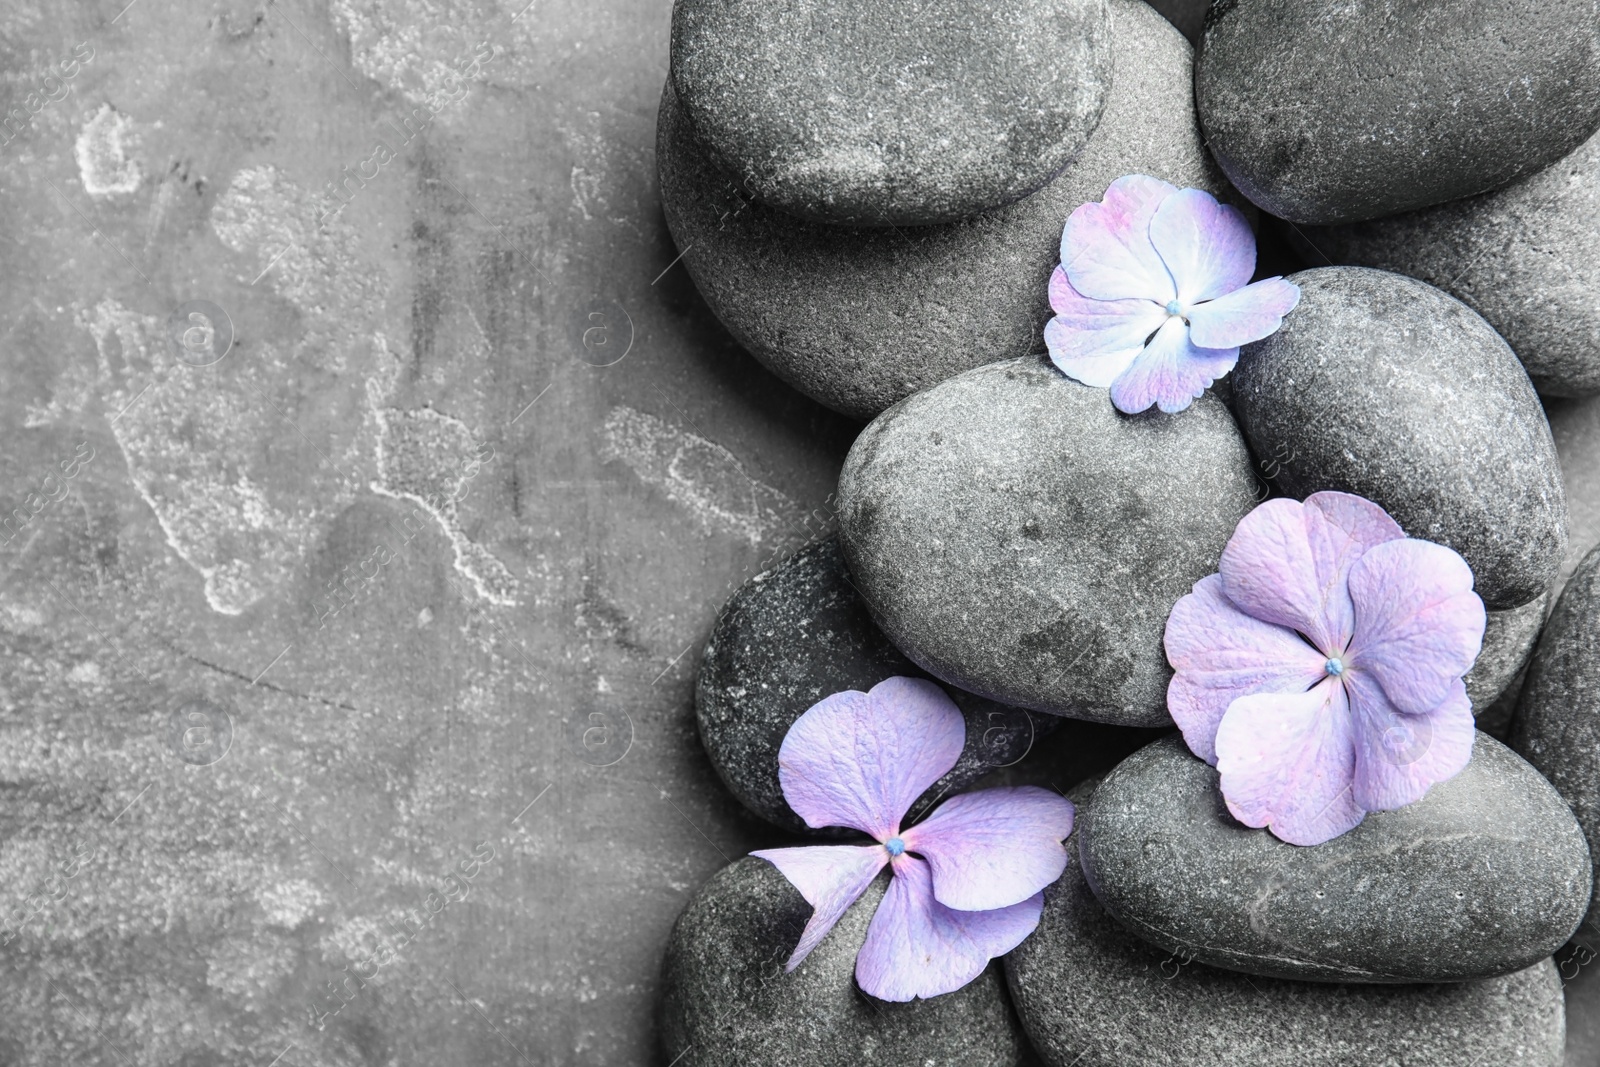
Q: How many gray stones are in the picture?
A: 12